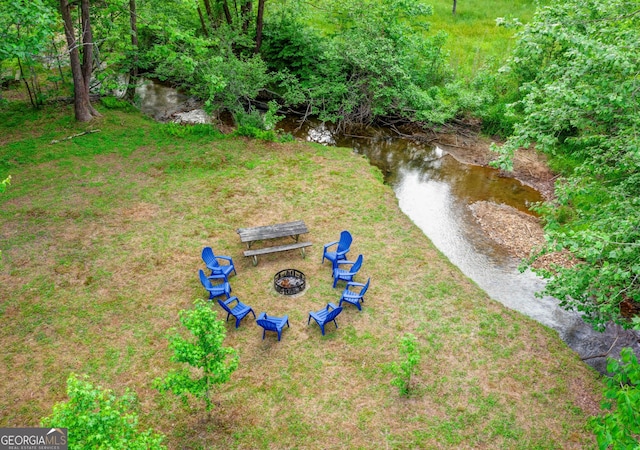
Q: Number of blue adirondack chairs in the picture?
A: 8